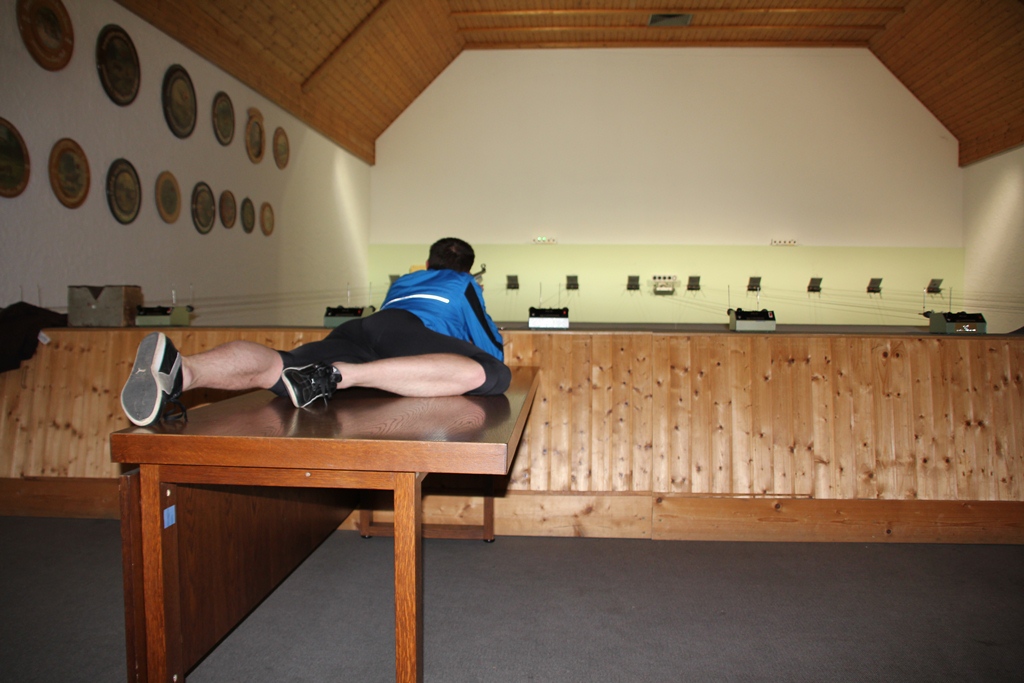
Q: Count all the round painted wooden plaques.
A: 14